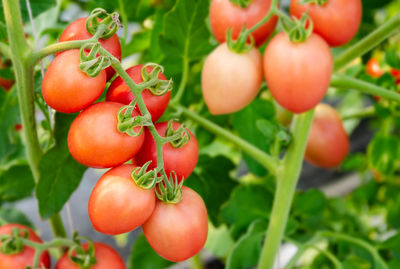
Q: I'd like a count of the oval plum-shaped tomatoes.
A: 14